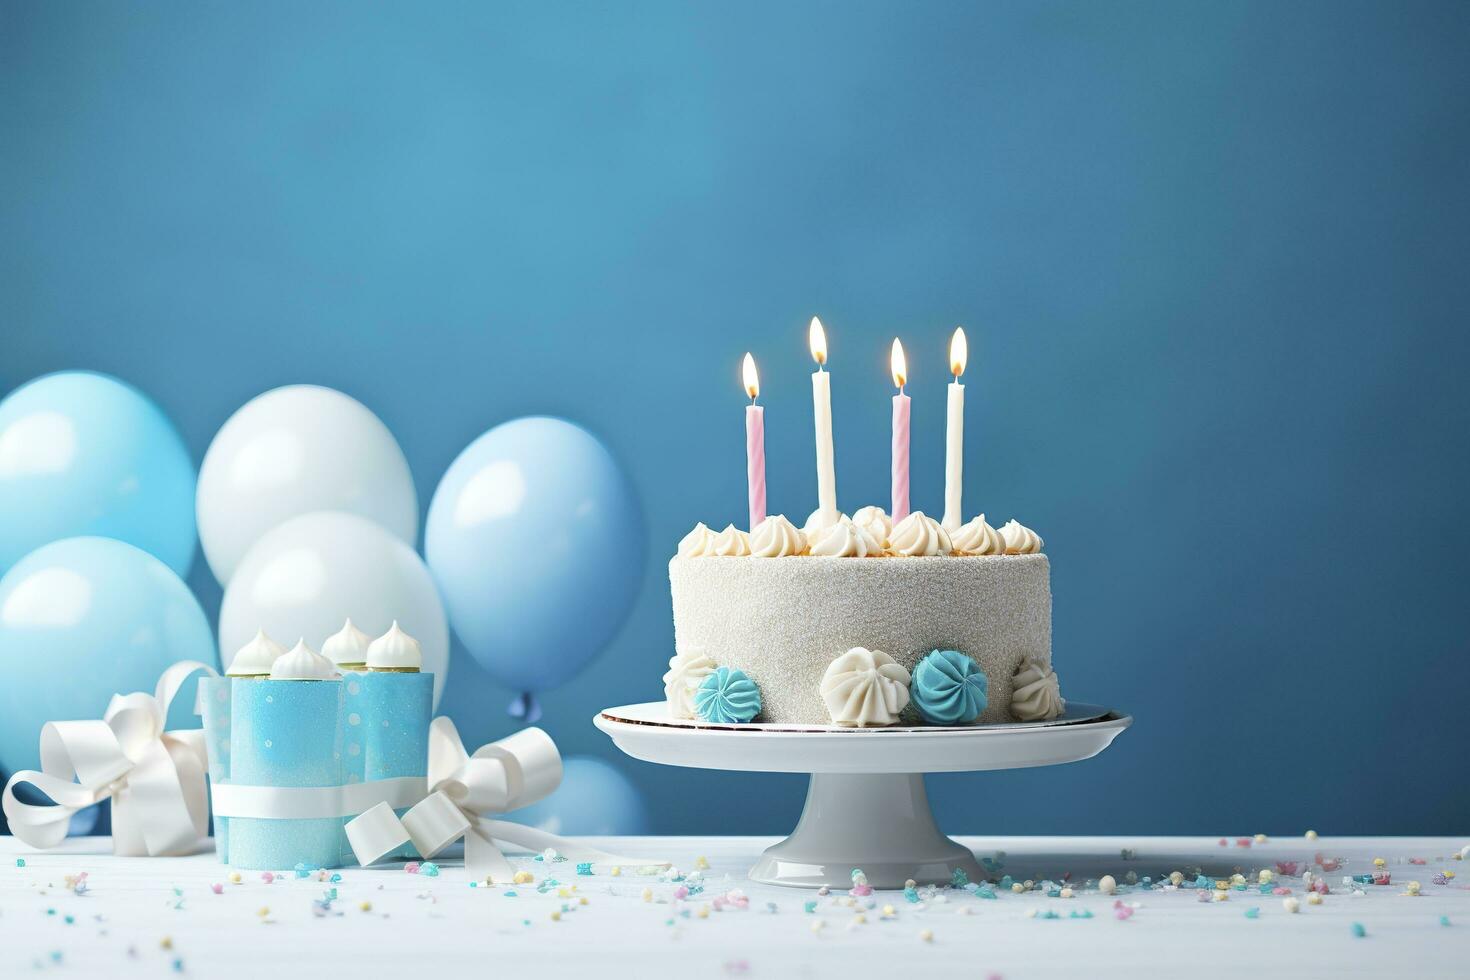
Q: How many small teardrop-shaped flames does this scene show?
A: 4